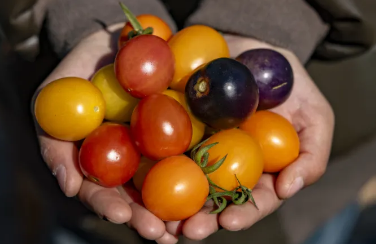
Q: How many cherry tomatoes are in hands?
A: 14